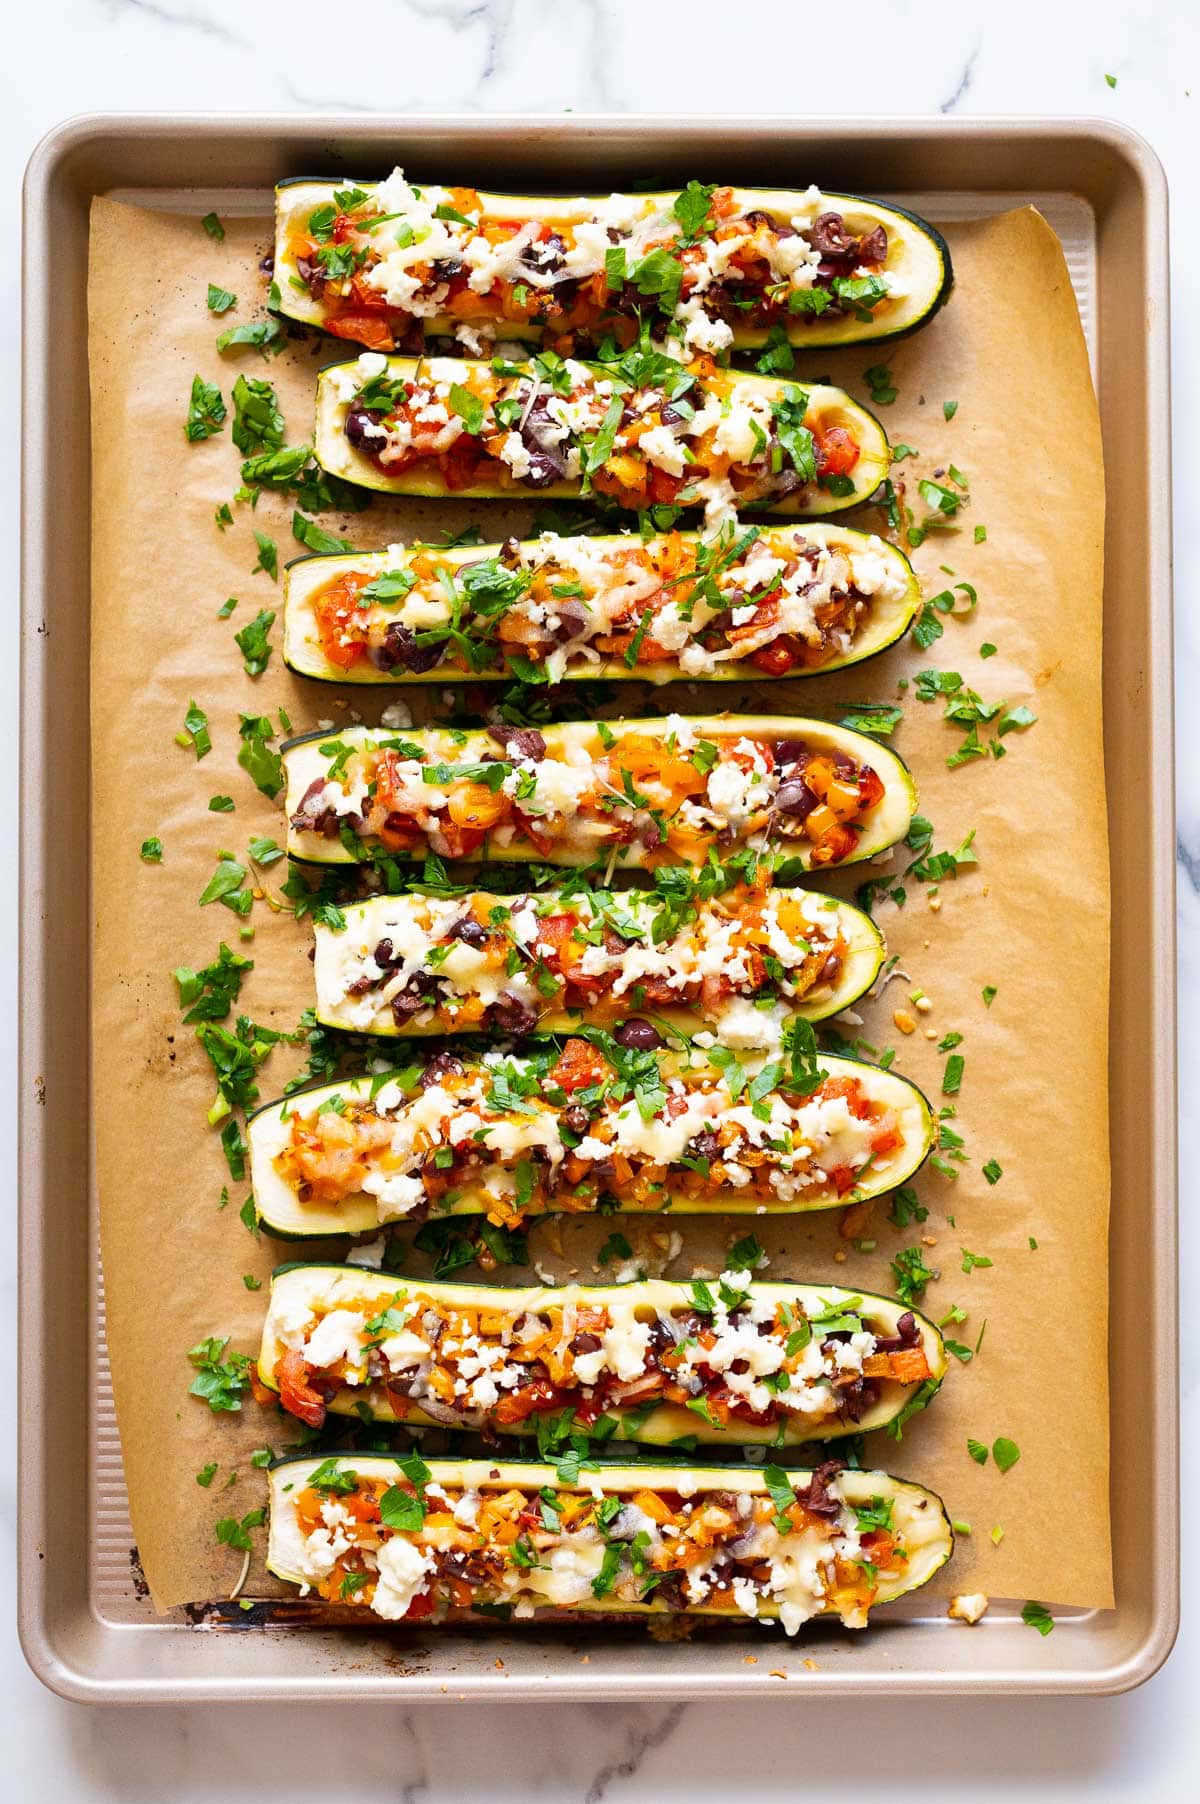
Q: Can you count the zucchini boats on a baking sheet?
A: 8